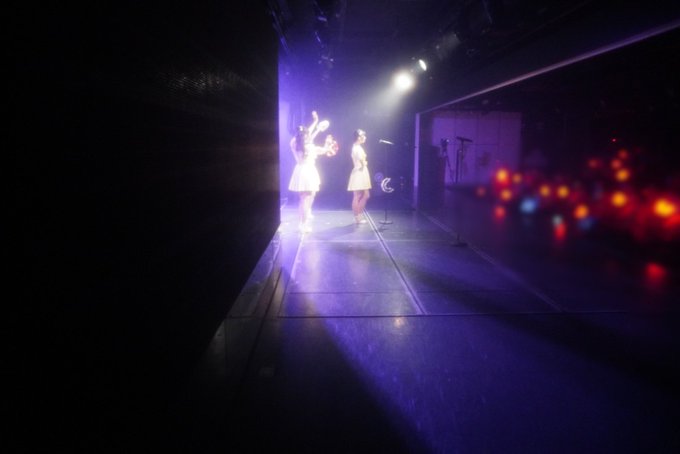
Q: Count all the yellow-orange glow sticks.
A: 9